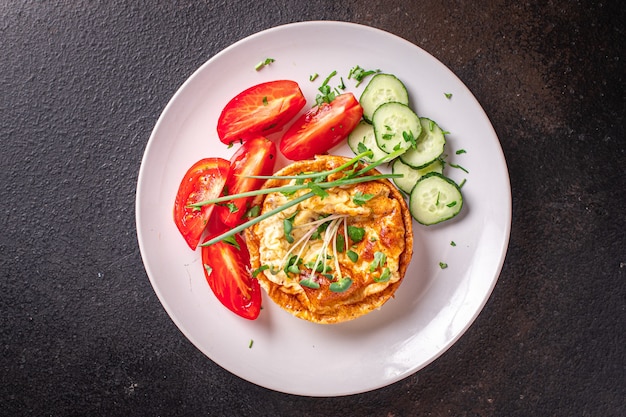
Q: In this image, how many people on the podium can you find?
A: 0